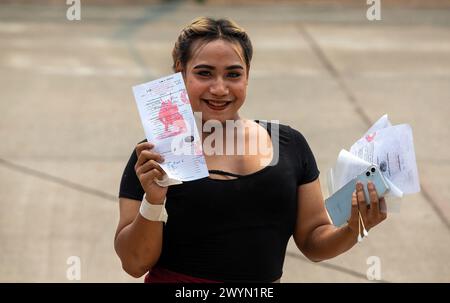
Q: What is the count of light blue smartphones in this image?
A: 1